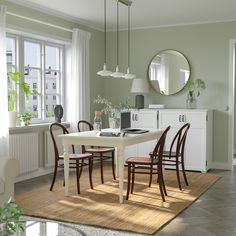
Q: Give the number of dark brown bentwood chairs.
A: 4